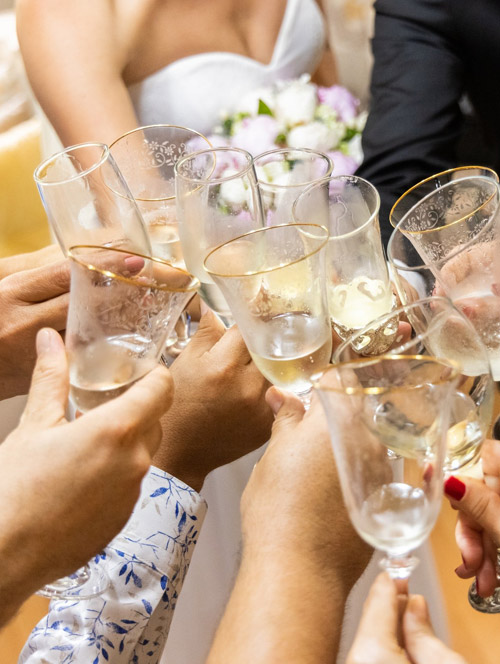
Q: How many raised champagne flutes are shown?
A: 11